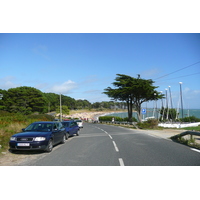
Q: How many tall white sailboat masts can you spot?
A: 5